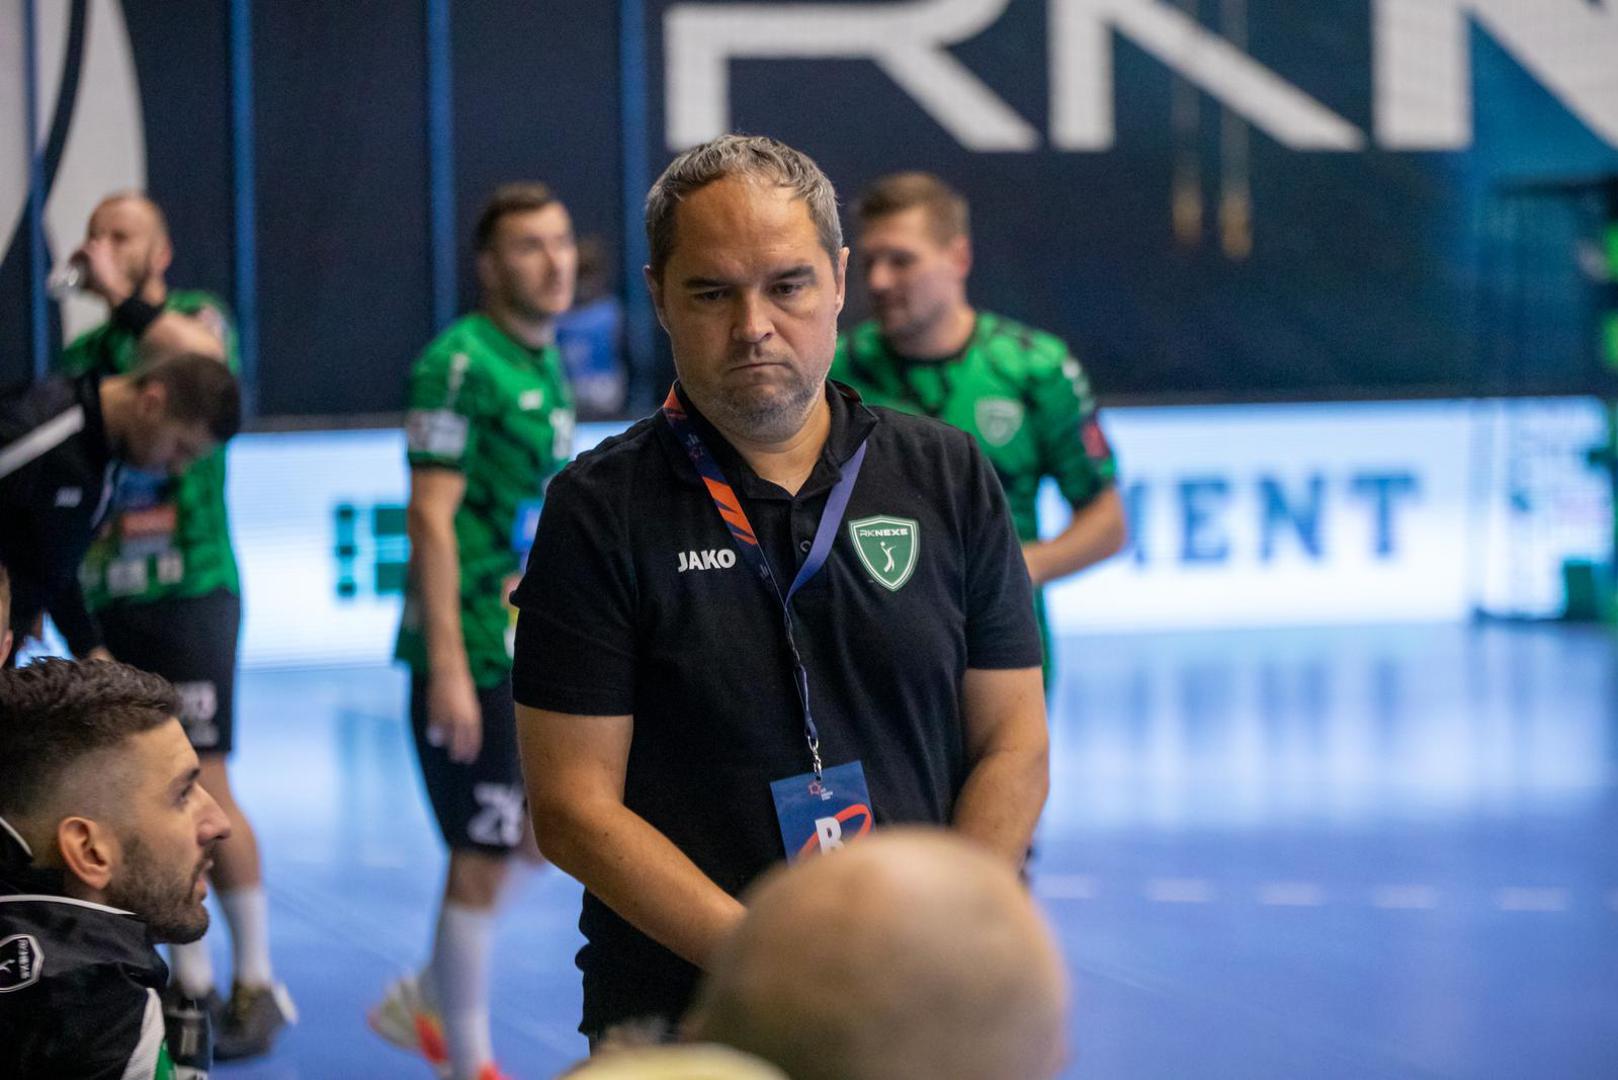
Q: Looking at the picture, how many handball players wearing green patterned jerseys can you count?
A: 3